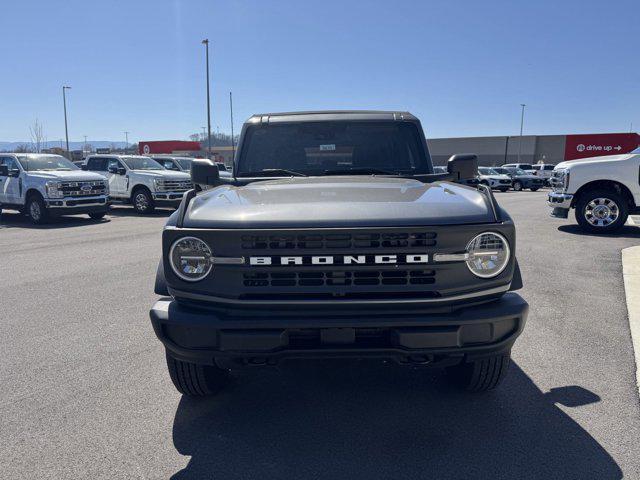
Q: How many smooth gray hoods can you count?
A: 1